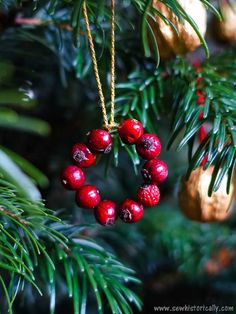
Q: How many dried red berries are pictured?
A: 10